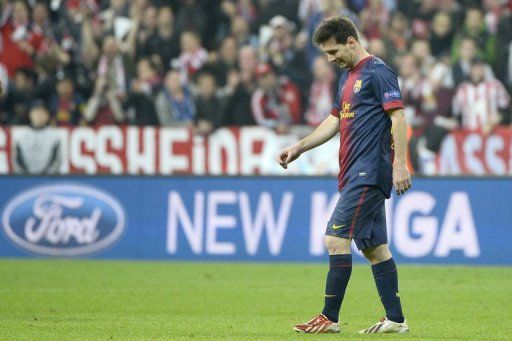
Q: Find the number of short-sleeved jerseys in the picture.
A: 1